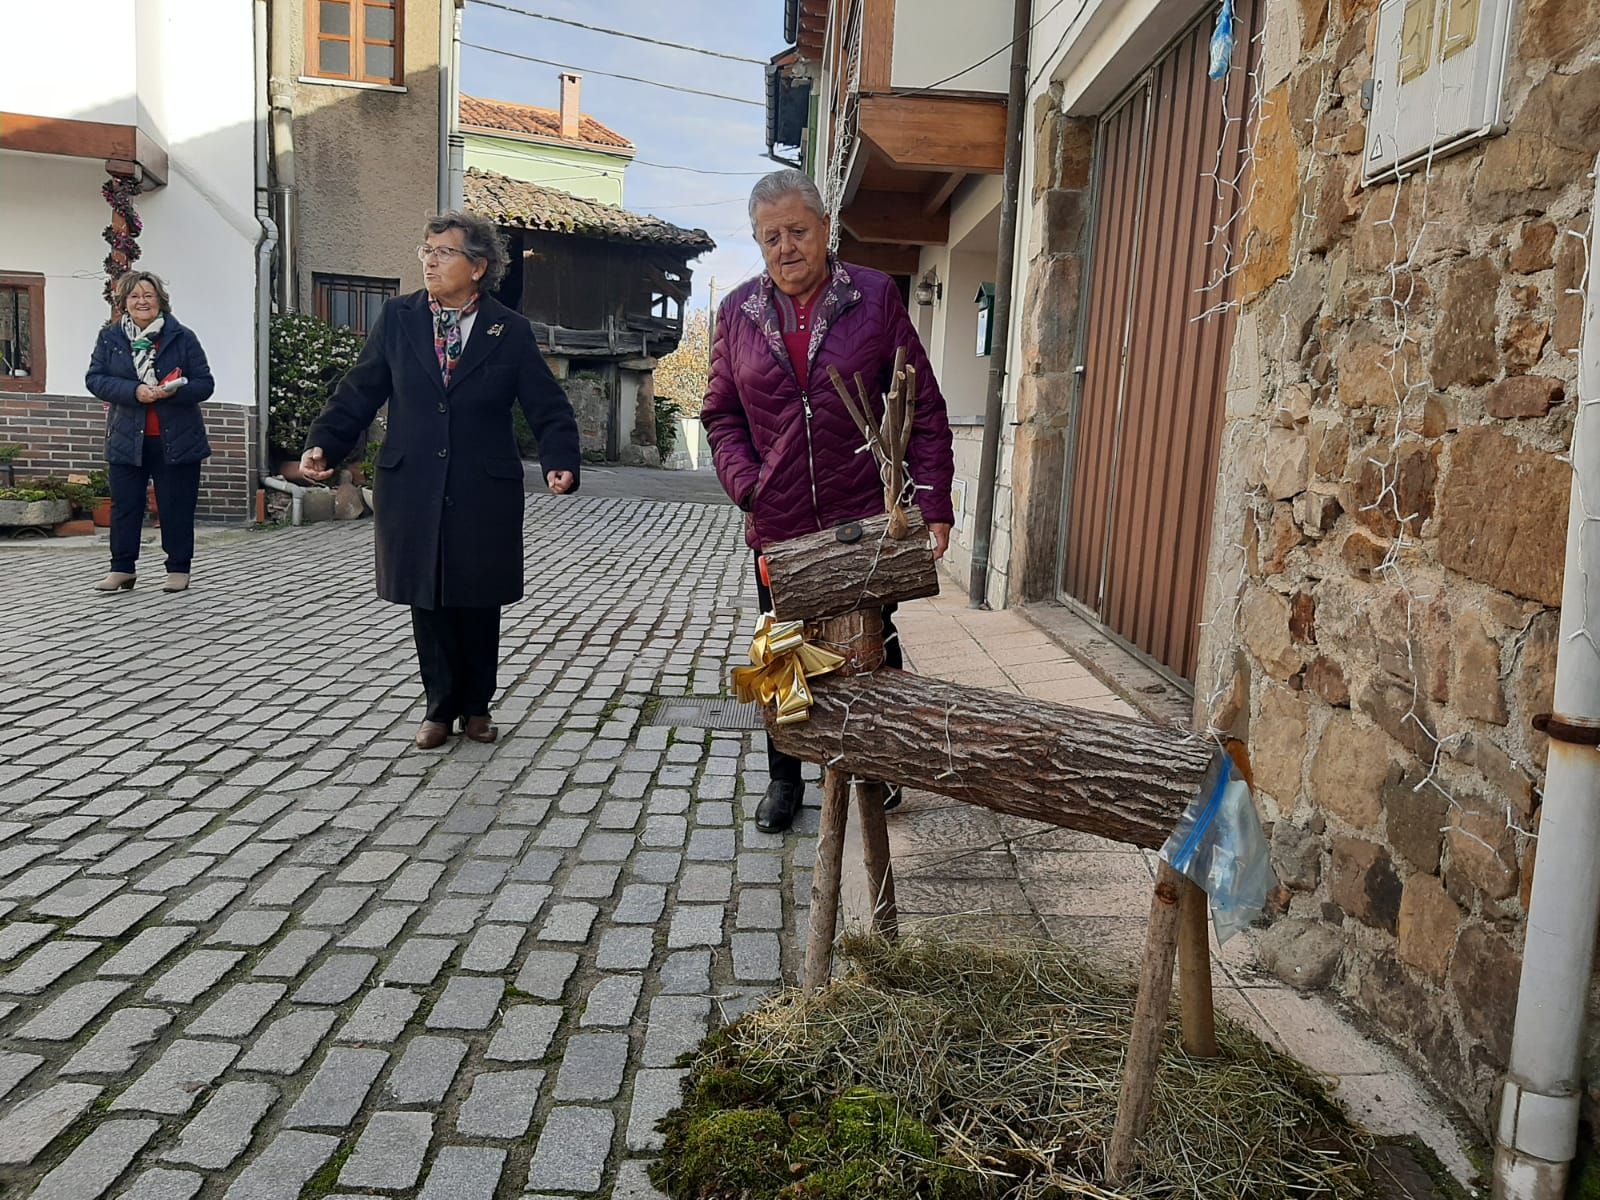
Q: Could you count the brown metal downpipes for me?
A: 1